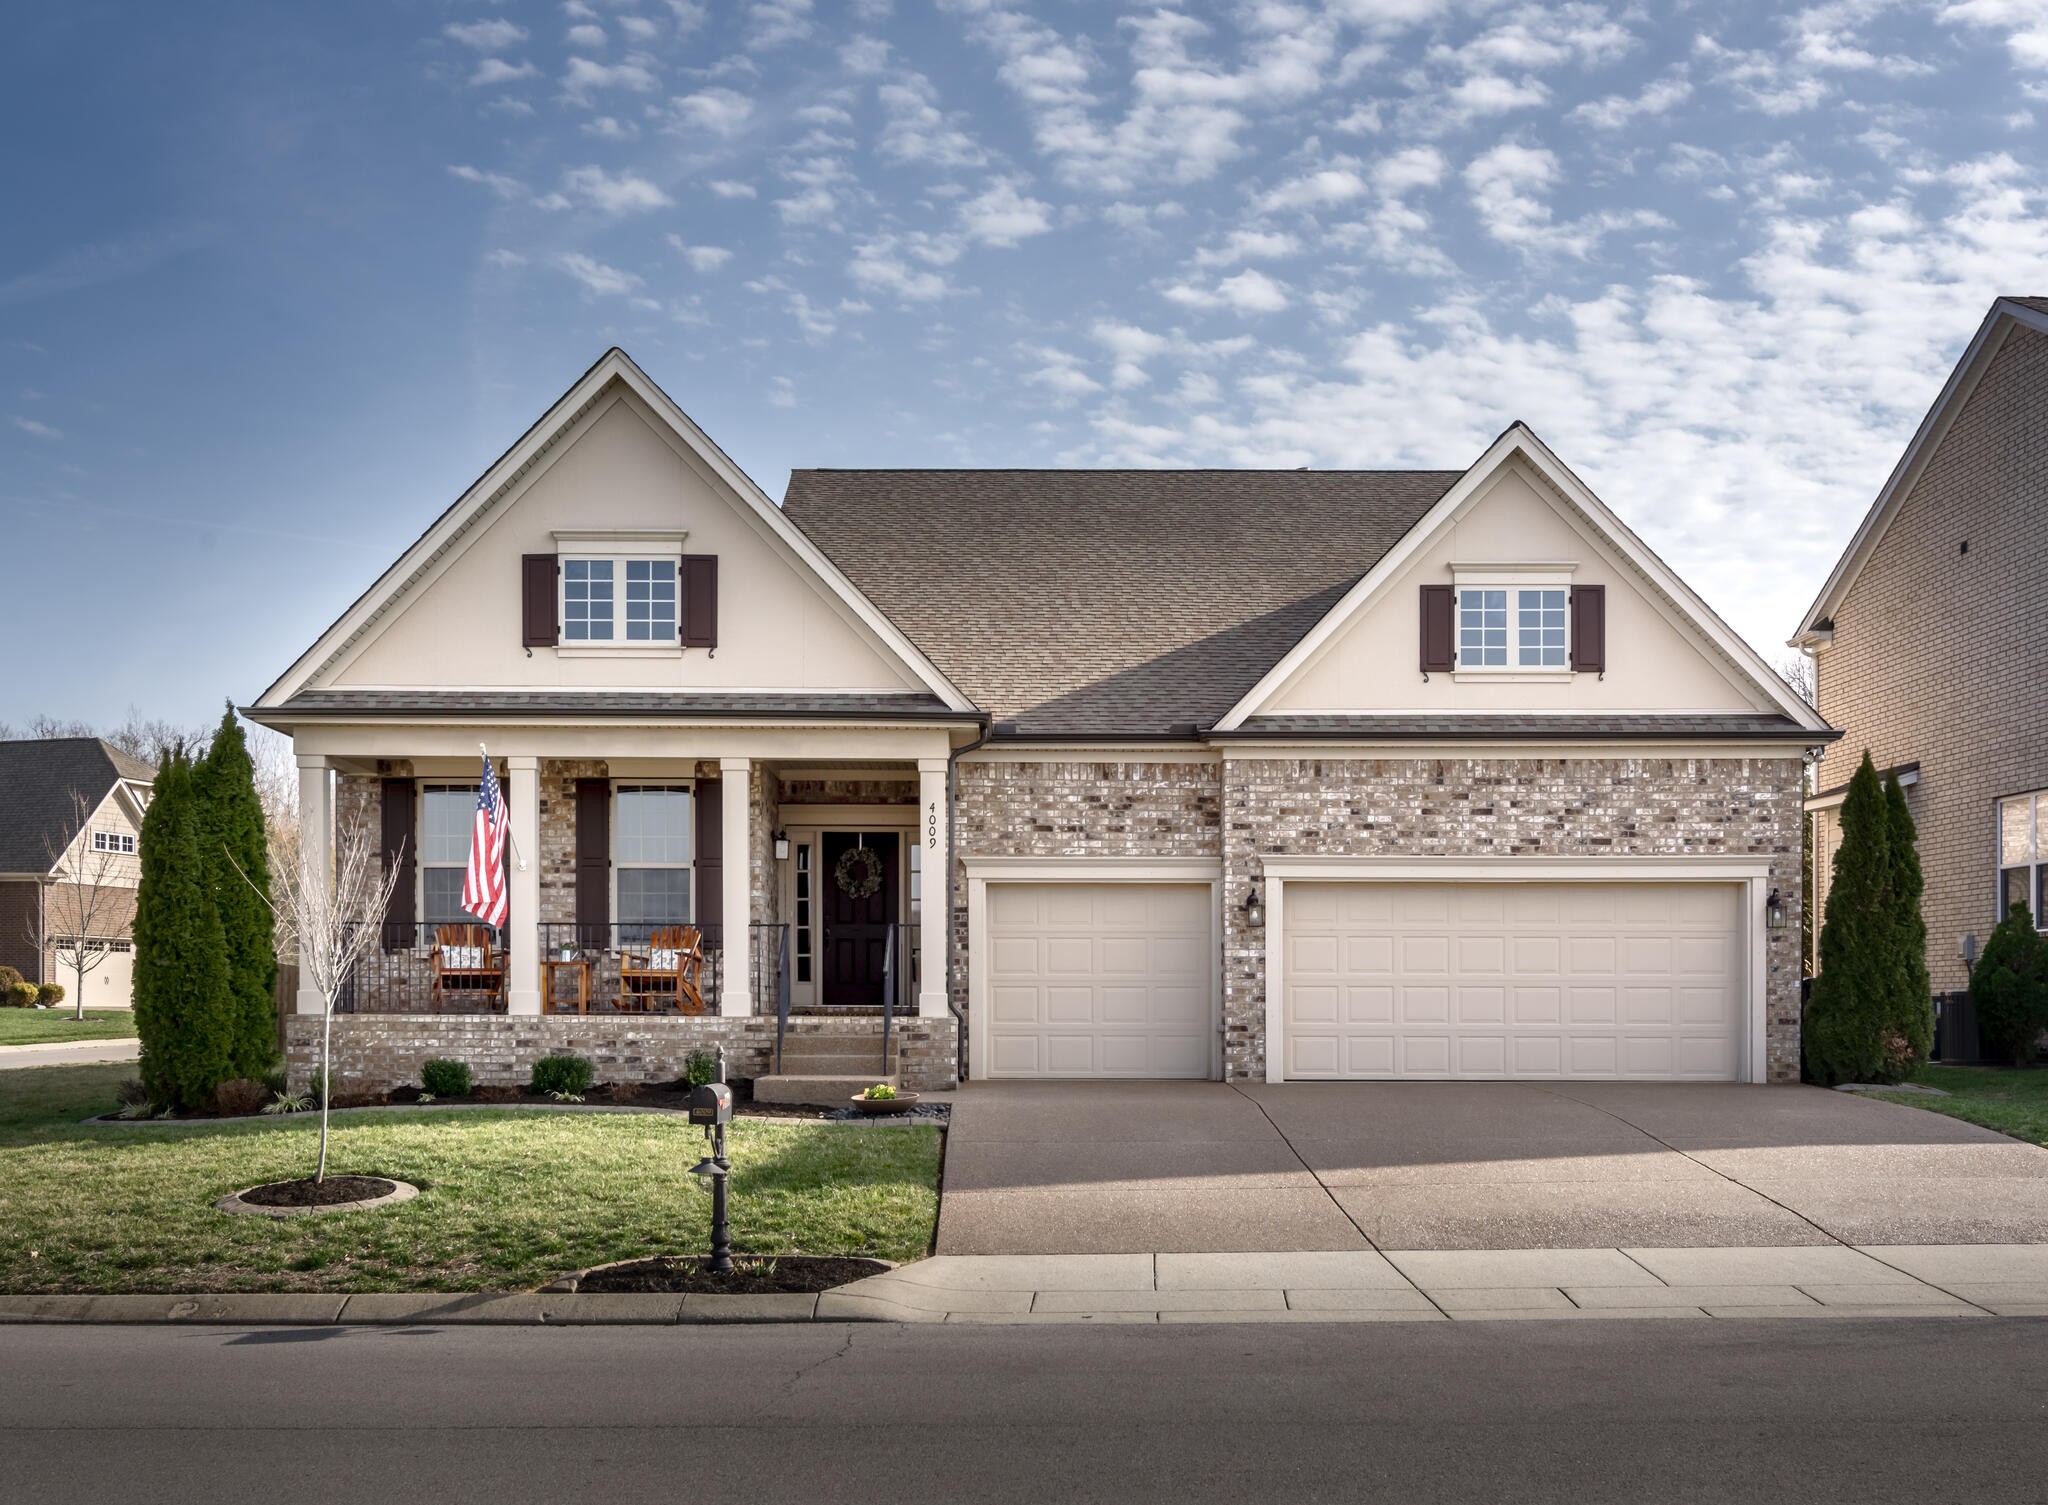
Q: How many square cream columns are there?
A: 4